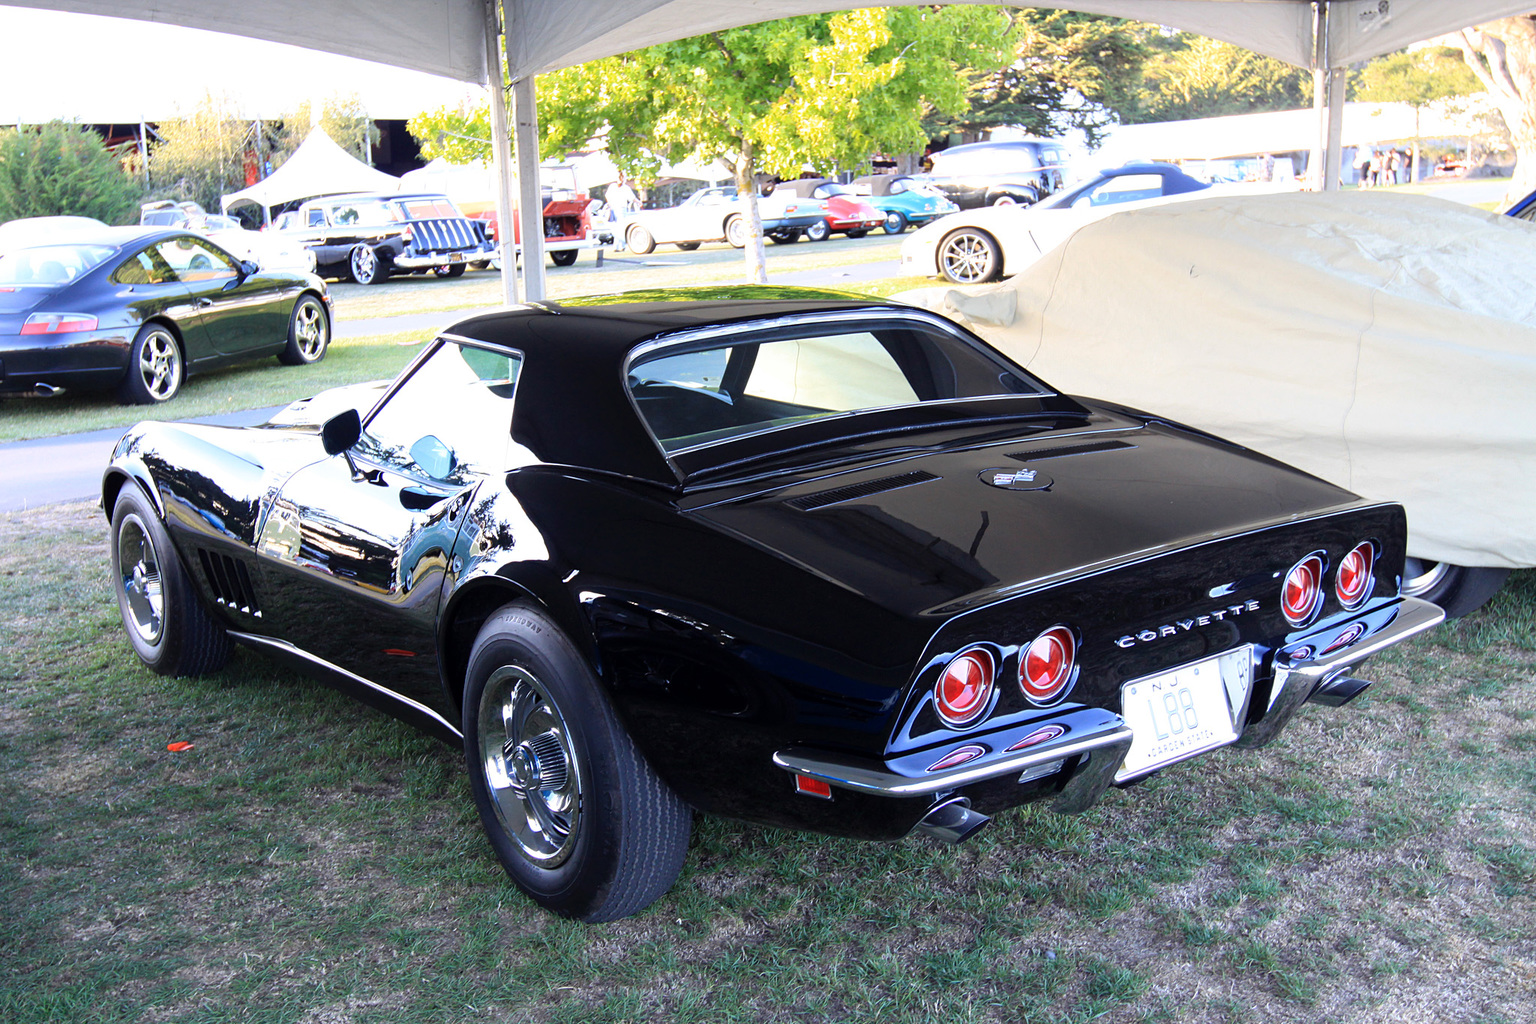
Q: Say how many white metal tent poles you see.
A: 4